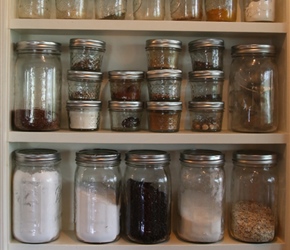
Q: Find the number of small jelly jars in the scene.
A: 11